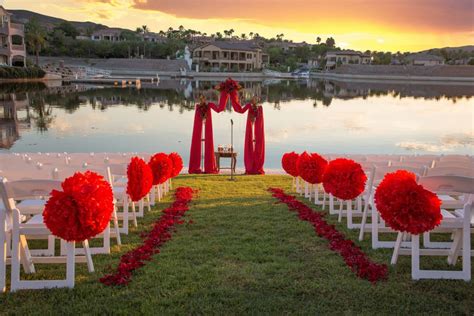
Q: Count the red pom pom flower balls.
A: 8